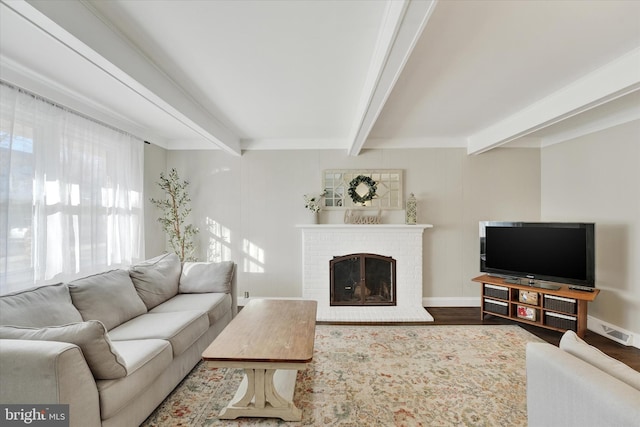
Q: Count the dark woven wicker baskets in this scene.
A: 4